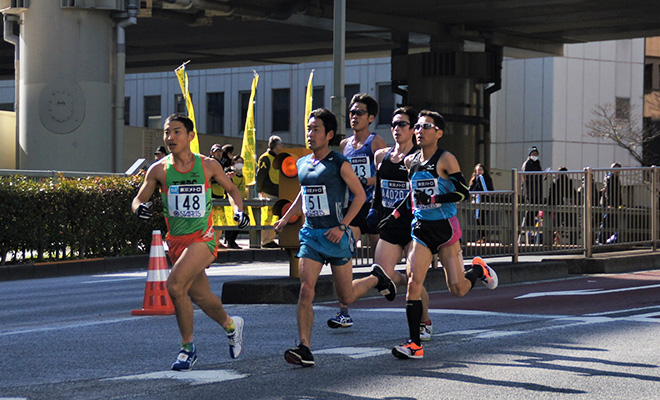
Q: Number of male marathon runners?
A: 5